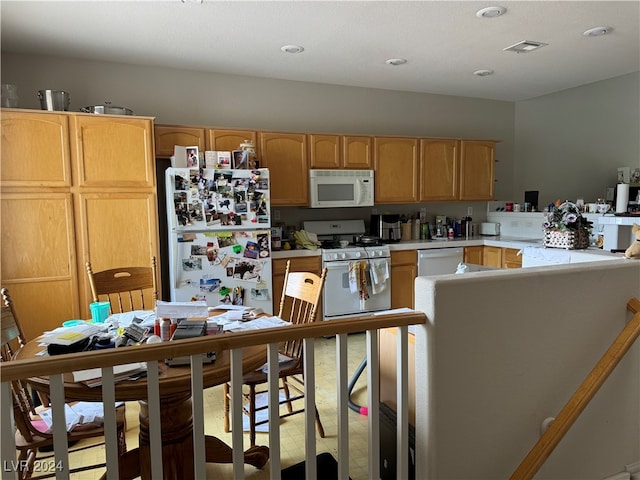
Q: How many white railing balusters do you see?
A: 11